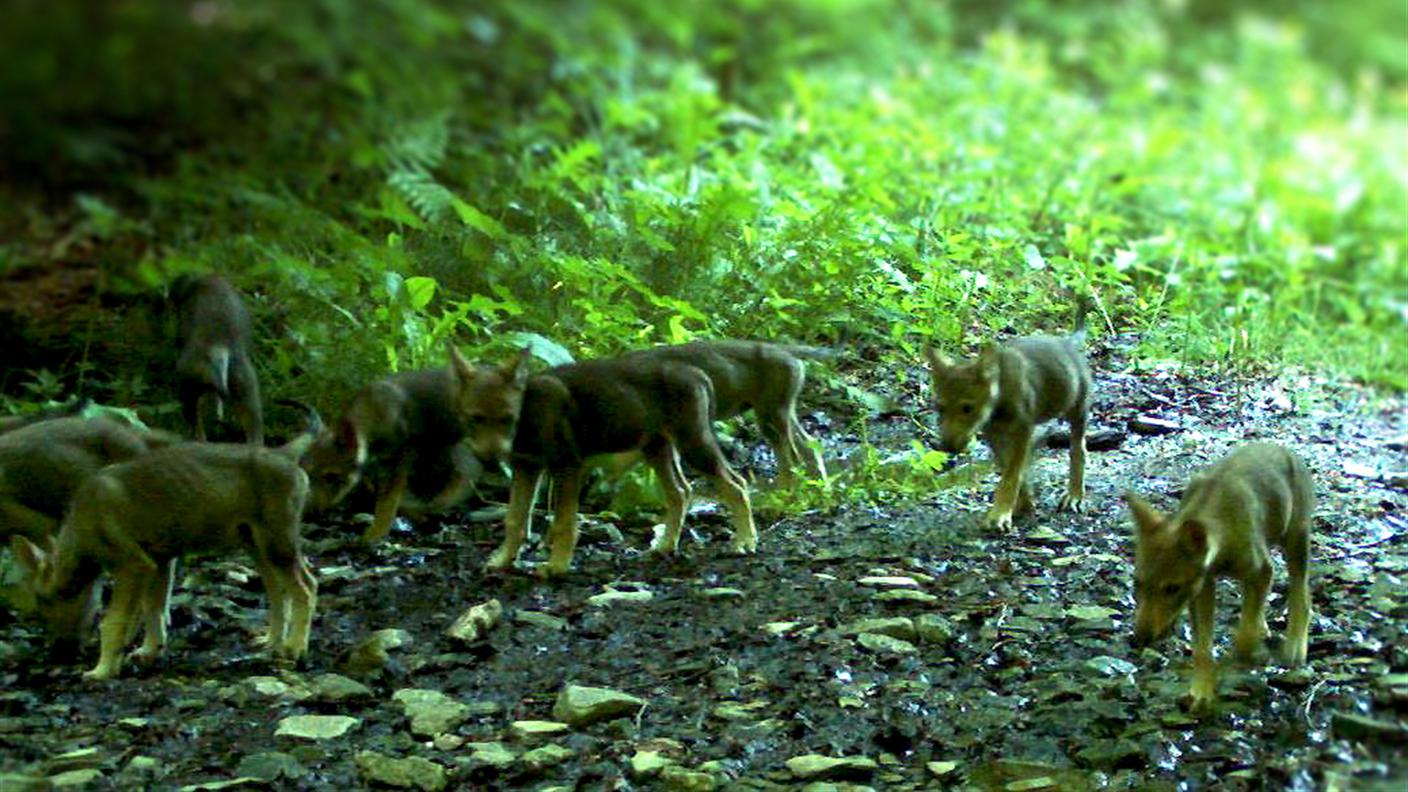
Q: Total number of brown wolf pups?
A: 8